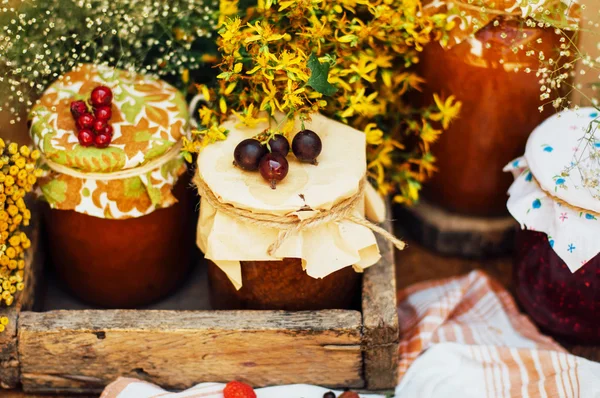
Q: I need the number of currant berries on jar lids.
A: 12